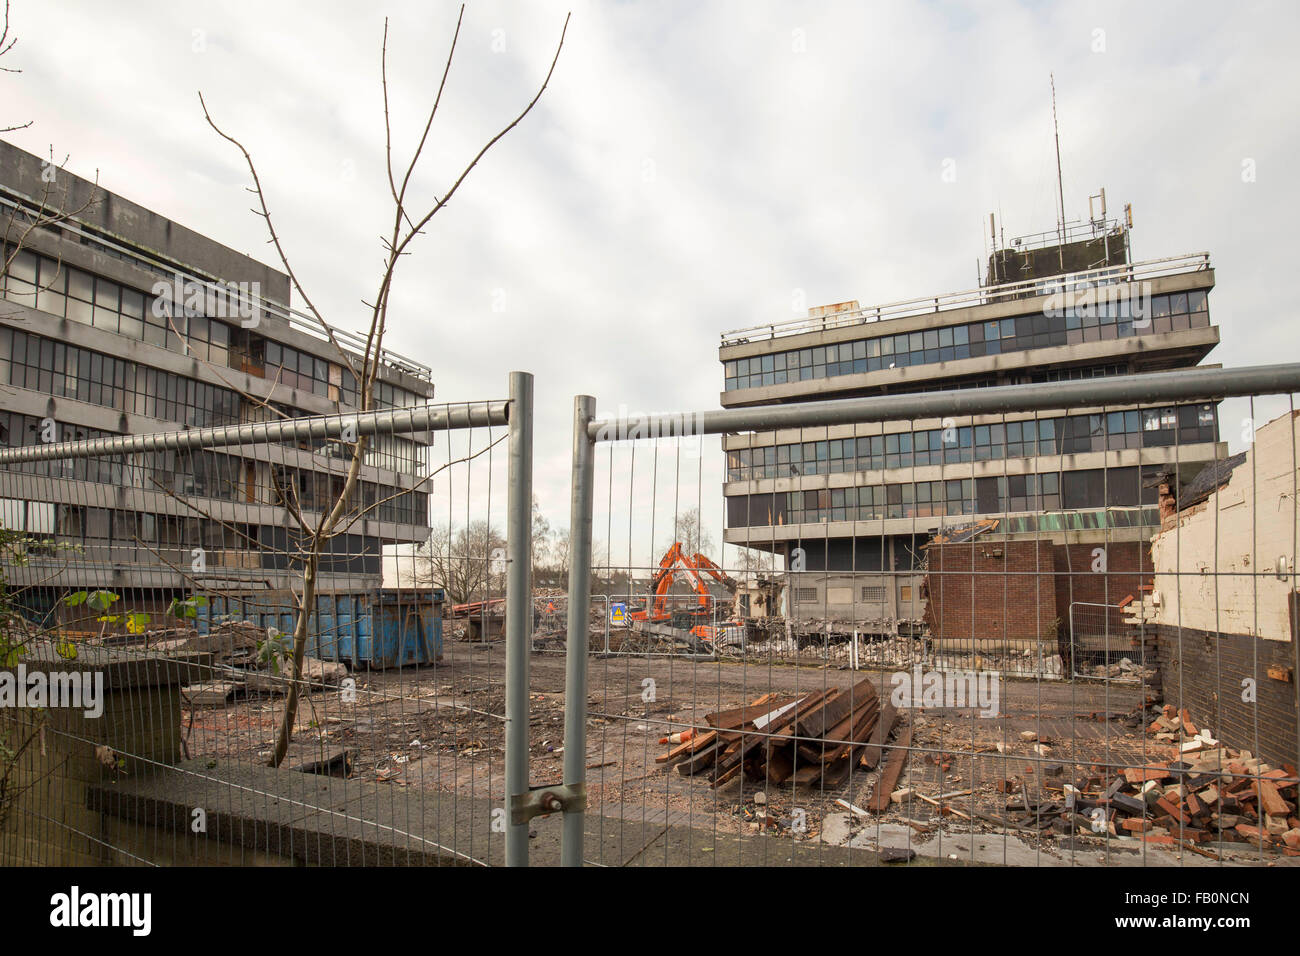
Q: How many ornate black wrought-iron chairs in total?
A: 0